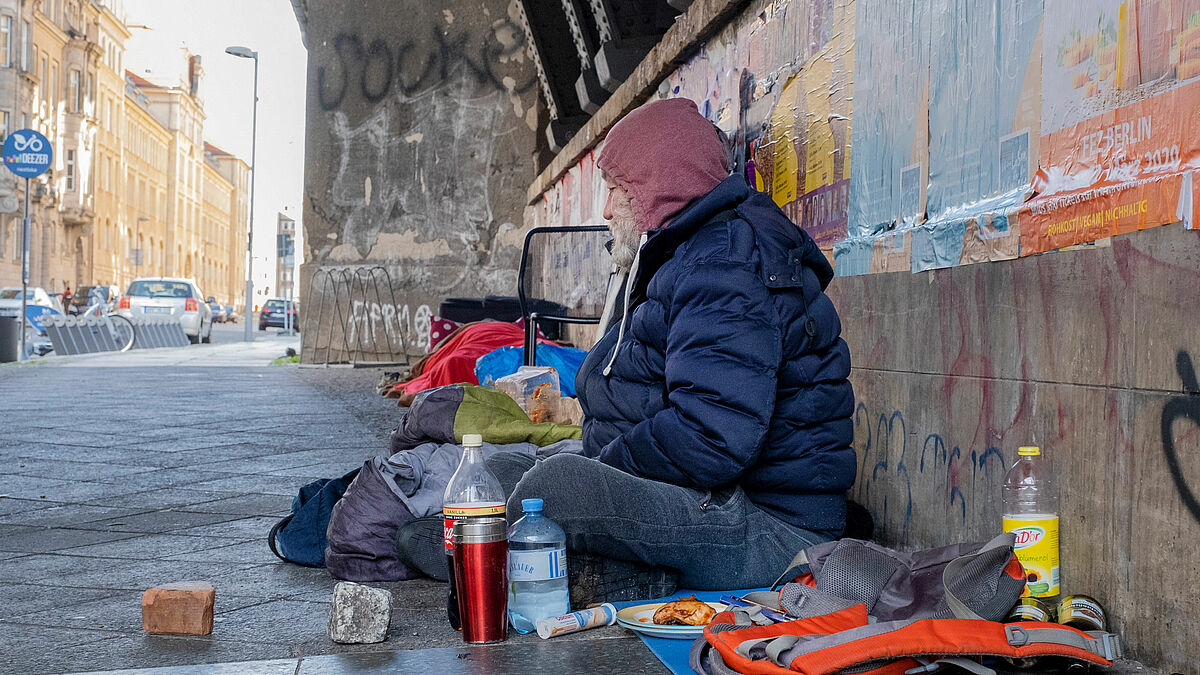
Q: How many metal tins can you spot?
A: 2